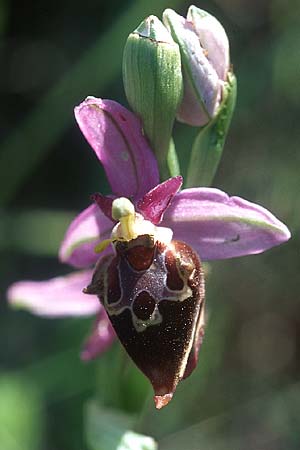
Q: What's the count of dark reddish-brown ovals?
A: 4